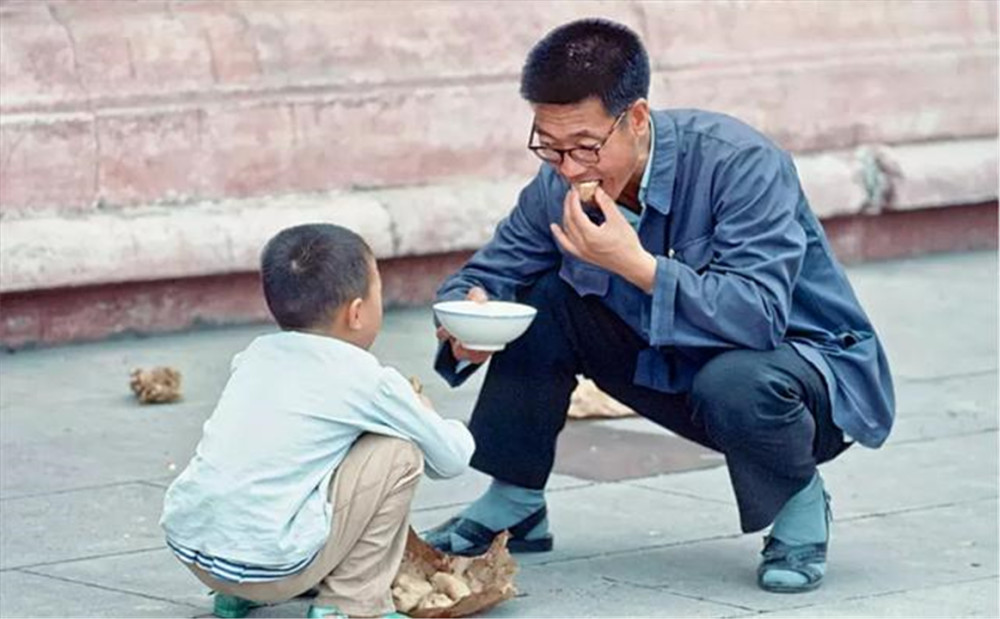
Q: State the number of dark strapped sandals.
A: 2